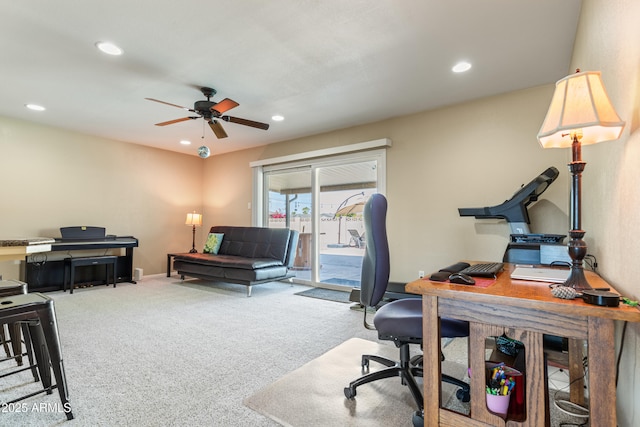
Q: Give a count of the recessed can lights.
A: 5